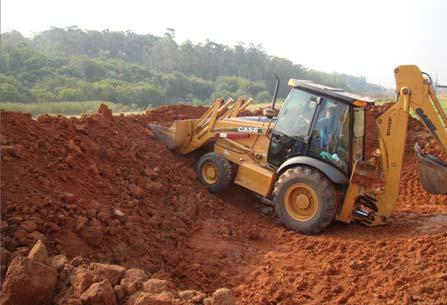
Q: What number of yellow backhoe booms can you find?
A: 1